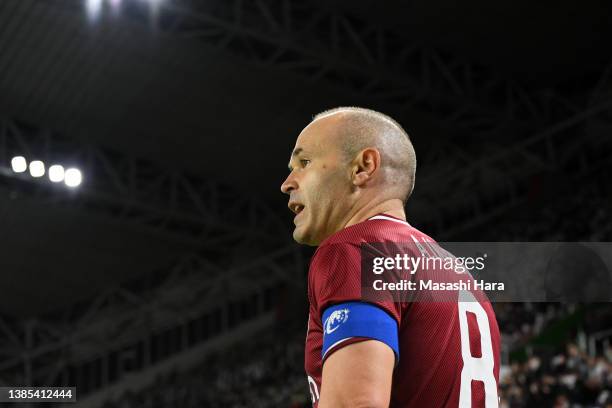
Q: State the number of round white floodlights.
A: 4